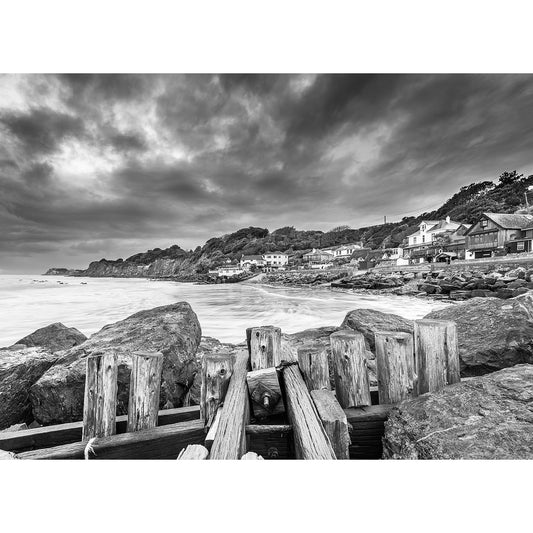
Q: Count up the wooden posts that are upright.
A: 8